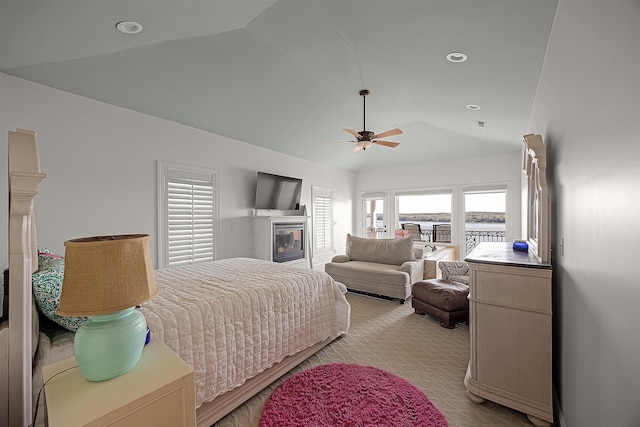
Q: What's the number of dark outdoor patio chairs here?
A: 2